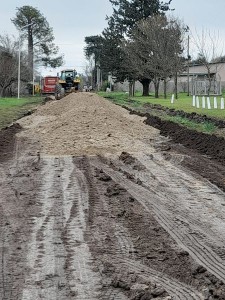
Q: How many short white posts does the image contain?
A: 7